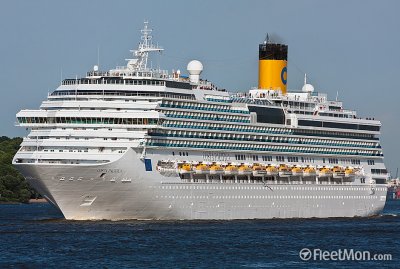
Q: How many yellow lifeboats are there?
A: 13